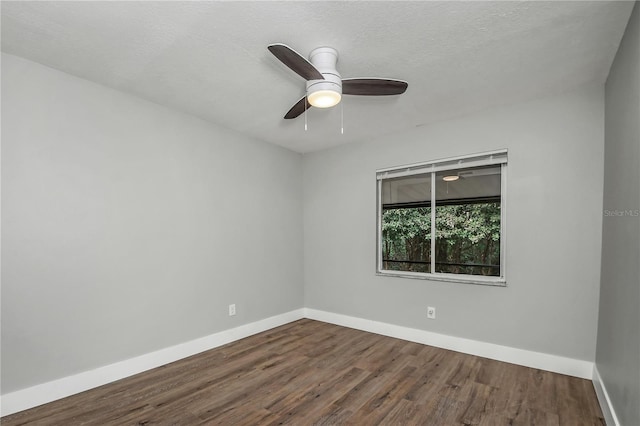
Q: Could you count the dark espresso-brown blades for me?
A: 3